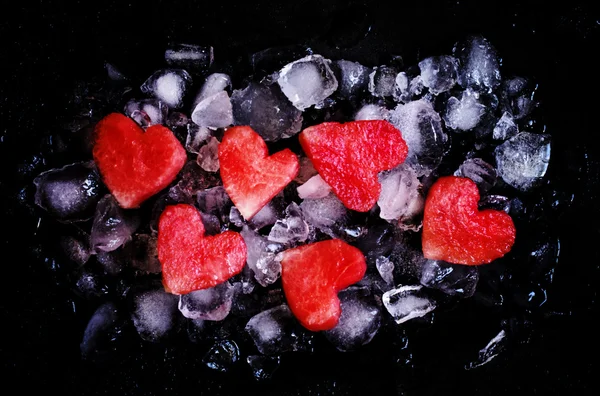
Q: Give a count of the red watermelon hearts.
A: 6